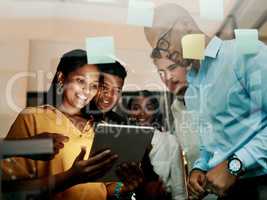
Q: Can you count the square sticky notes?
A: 5